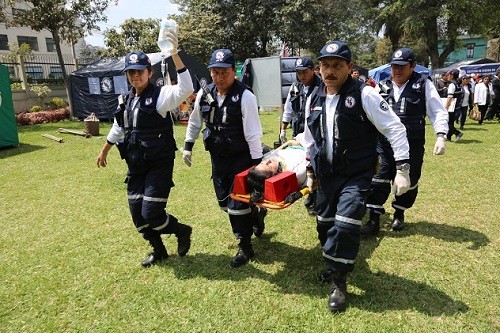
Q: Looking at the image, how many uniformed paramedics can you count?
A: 5